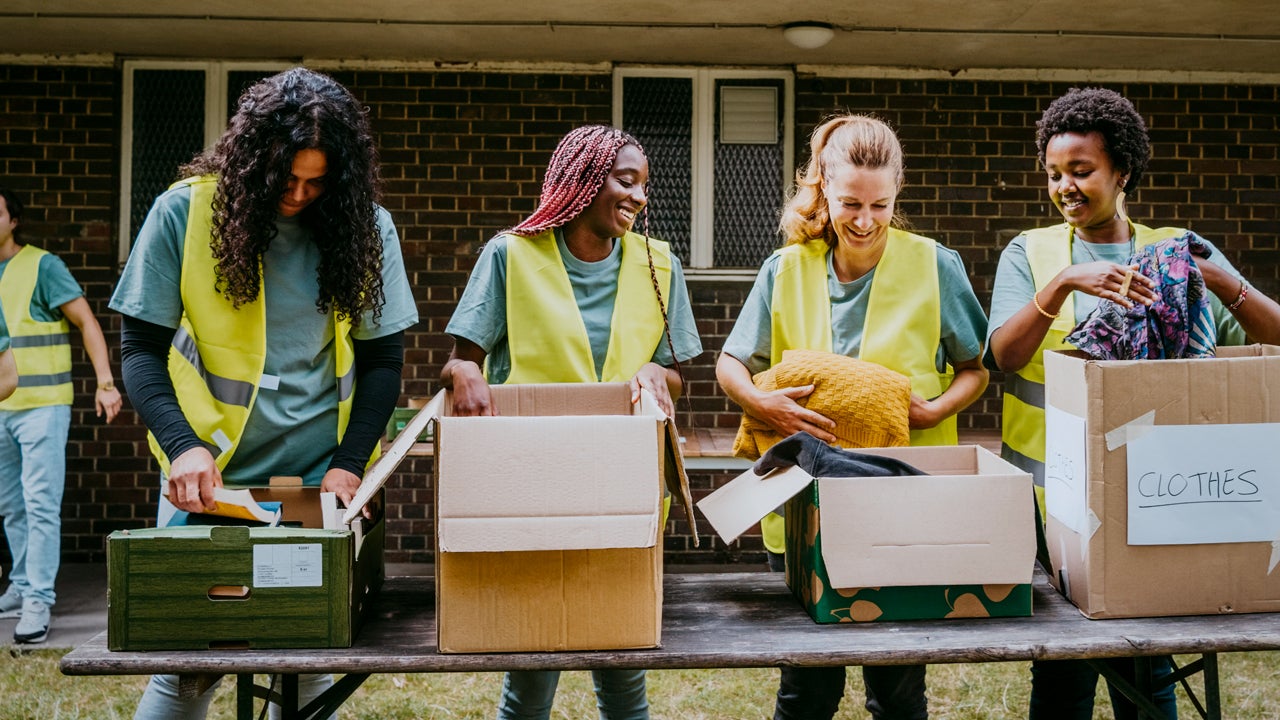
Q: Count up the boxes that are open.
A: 4